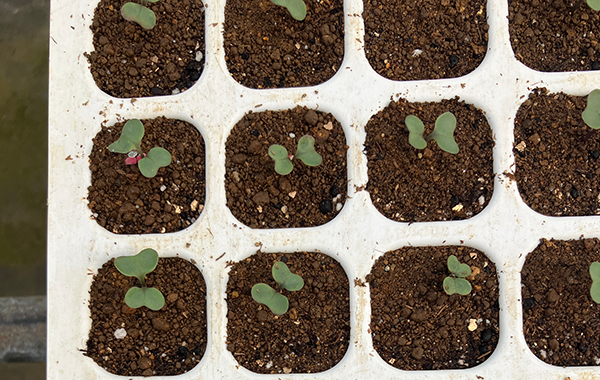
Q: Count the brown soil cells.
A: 12